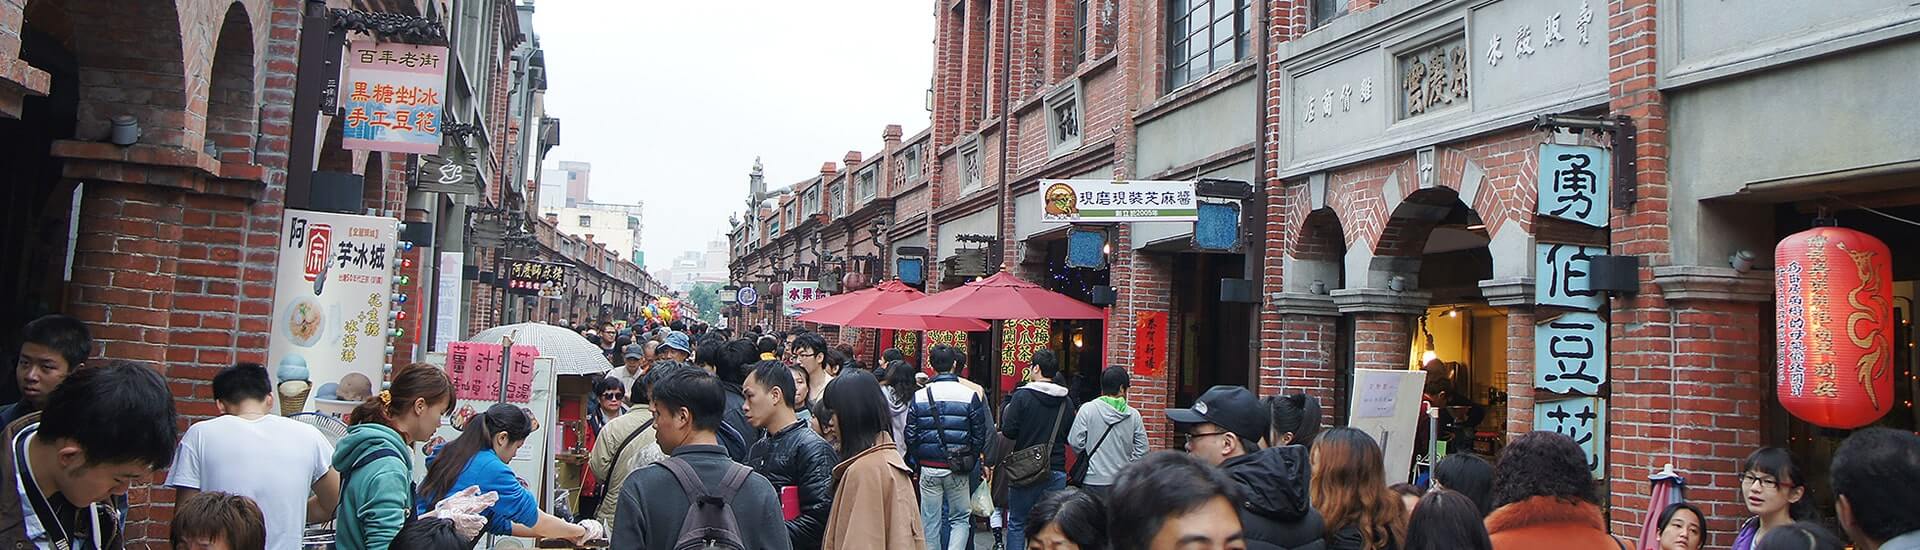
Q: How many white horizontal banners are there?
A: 1